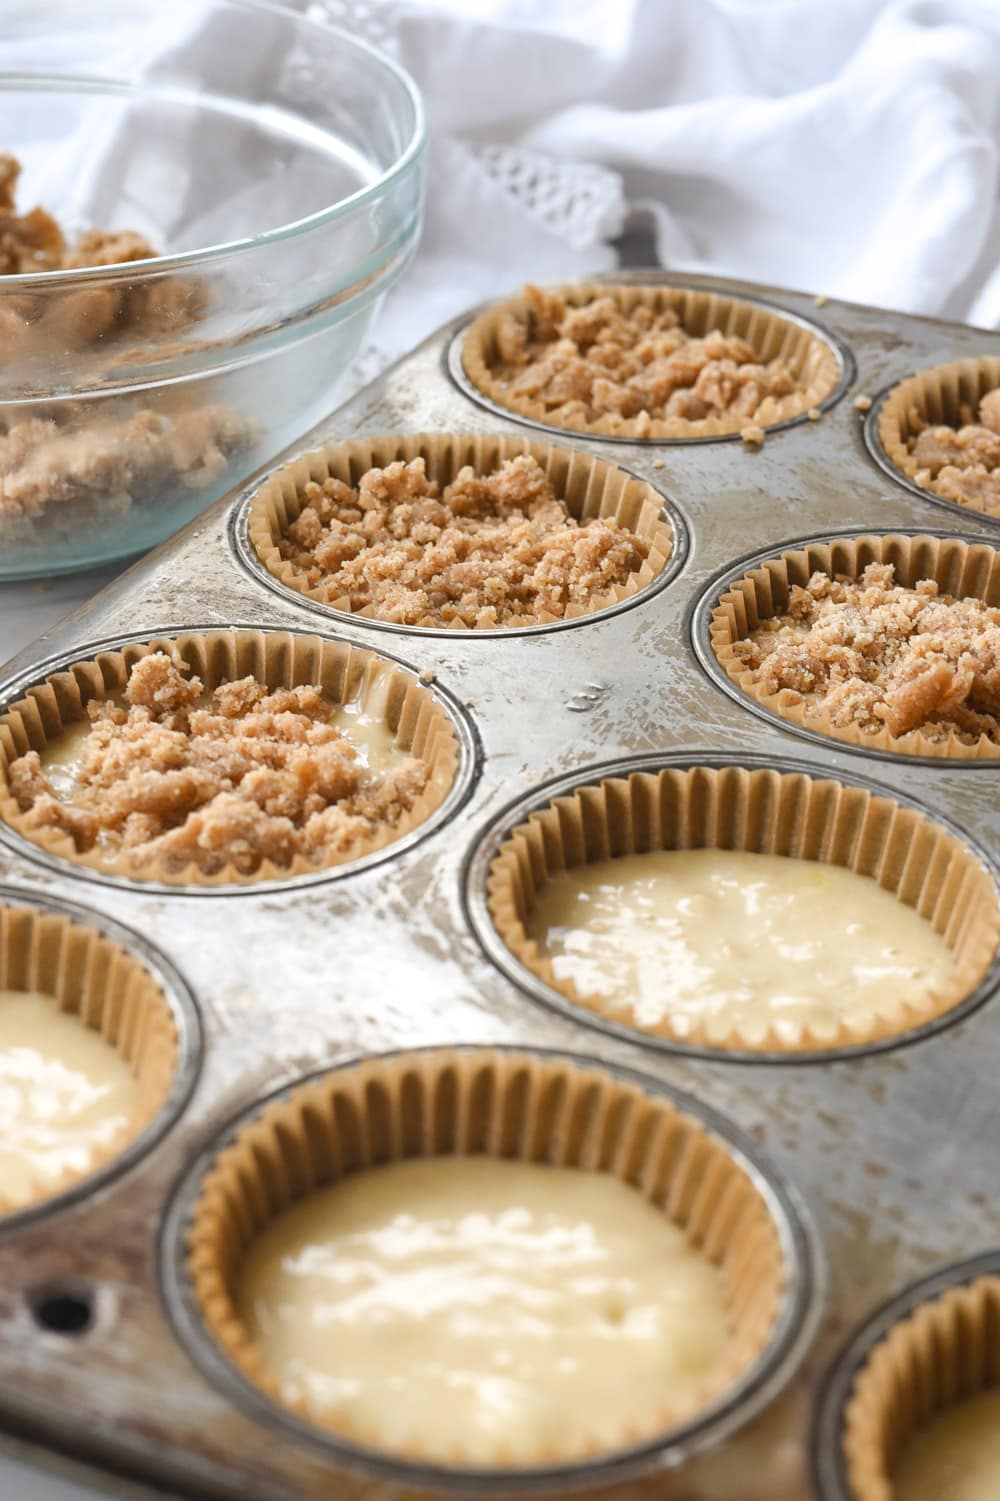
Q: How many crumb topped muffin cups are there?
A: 5